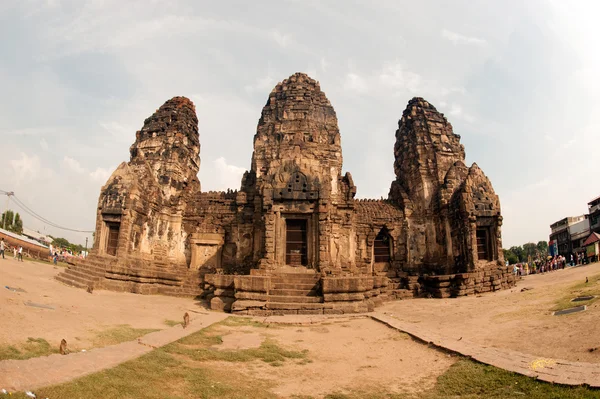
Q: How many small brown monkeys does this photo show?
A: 3